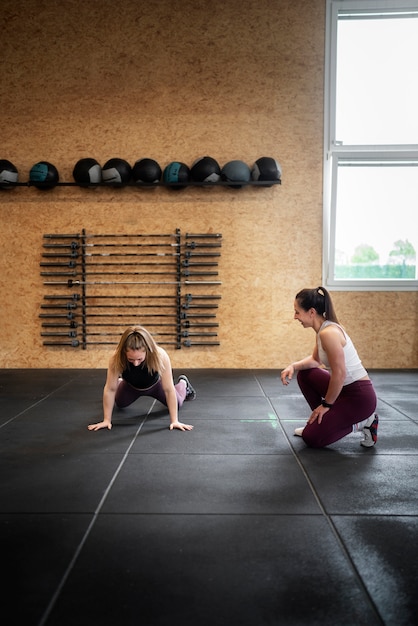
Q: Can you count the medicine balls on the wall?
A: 9